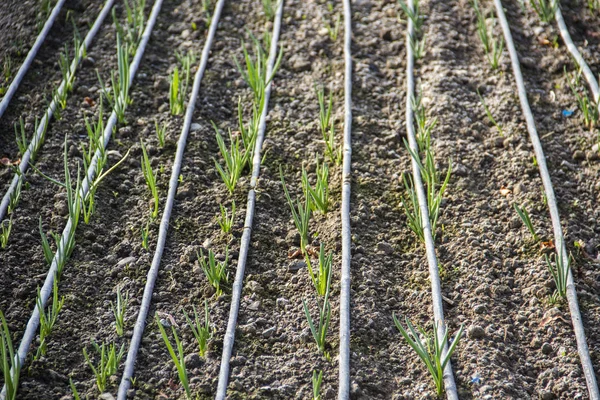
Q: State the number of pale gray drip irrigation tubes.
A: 9